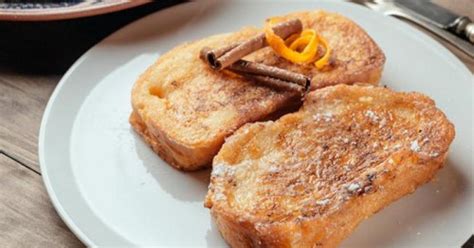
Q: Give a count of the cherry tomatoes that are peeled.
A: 0